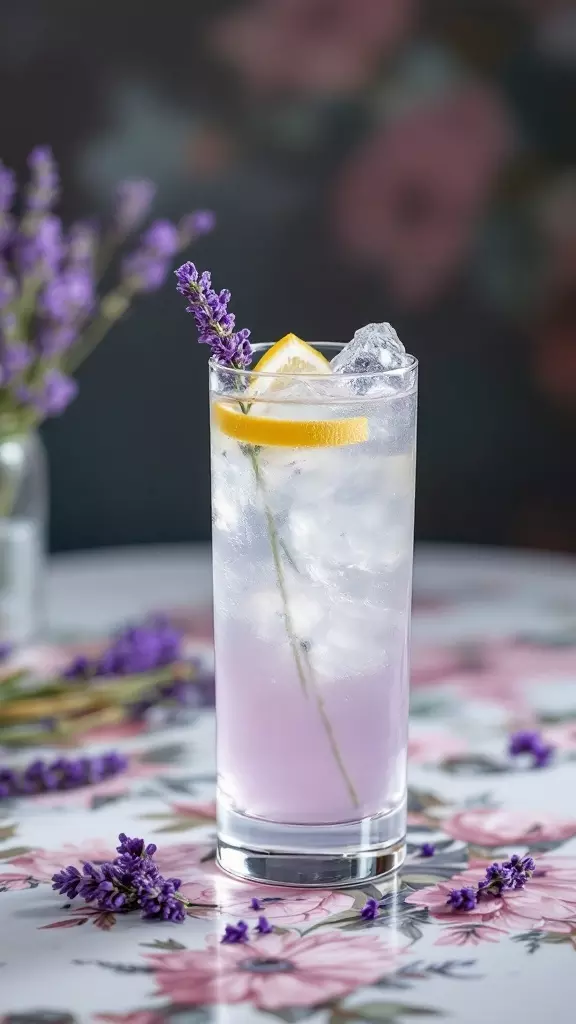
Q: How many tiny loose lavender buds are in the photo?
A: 5